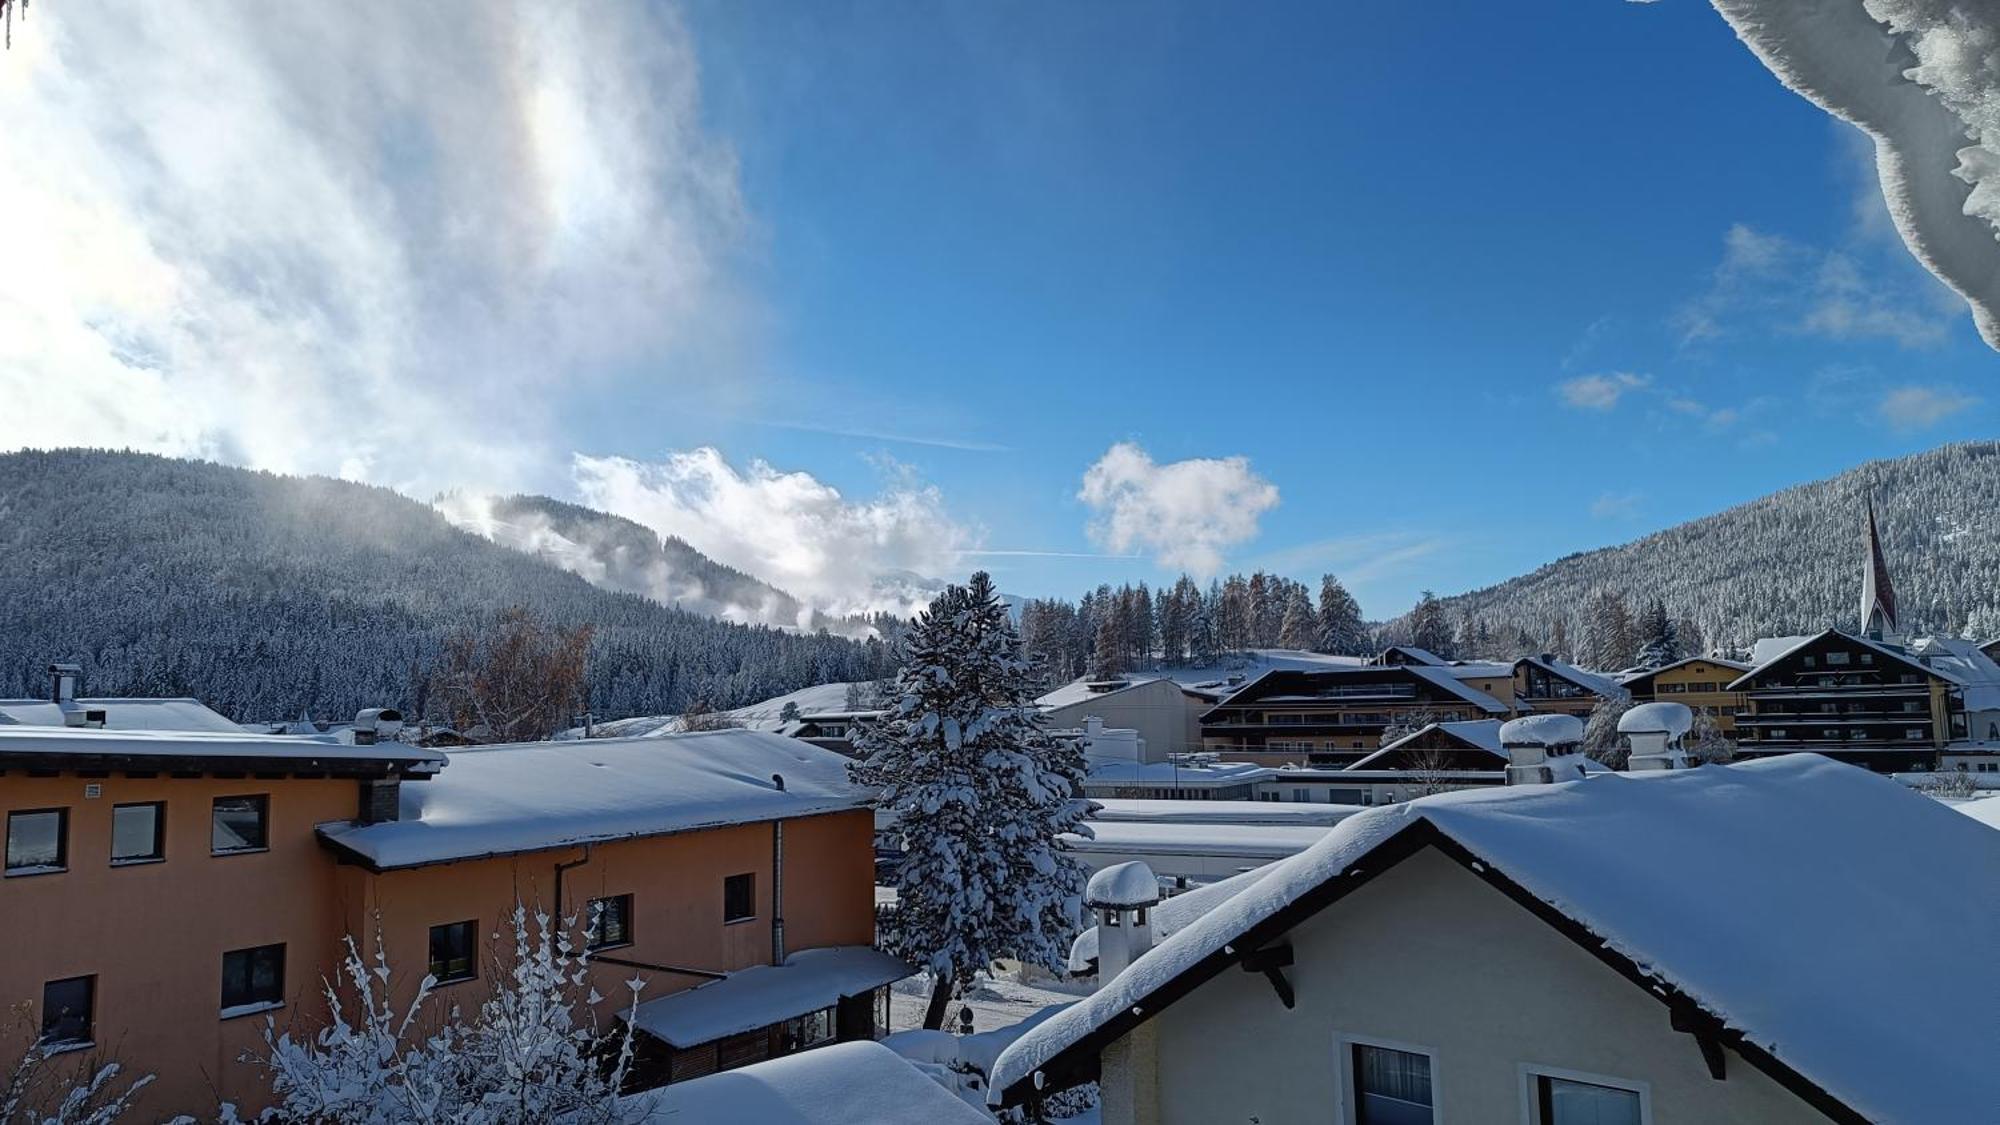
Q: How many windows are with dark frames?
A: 8